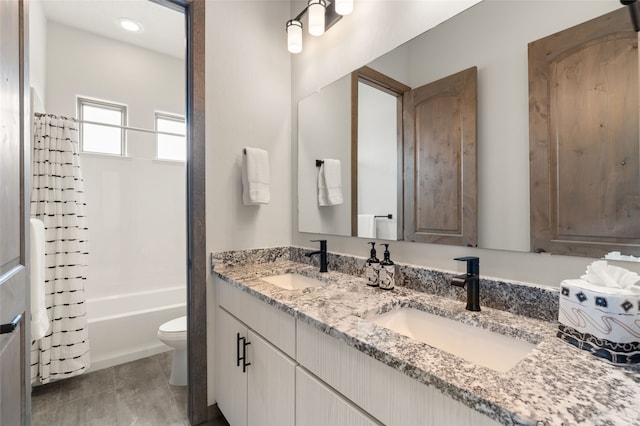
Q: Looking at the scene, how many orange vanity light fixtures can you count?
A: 0